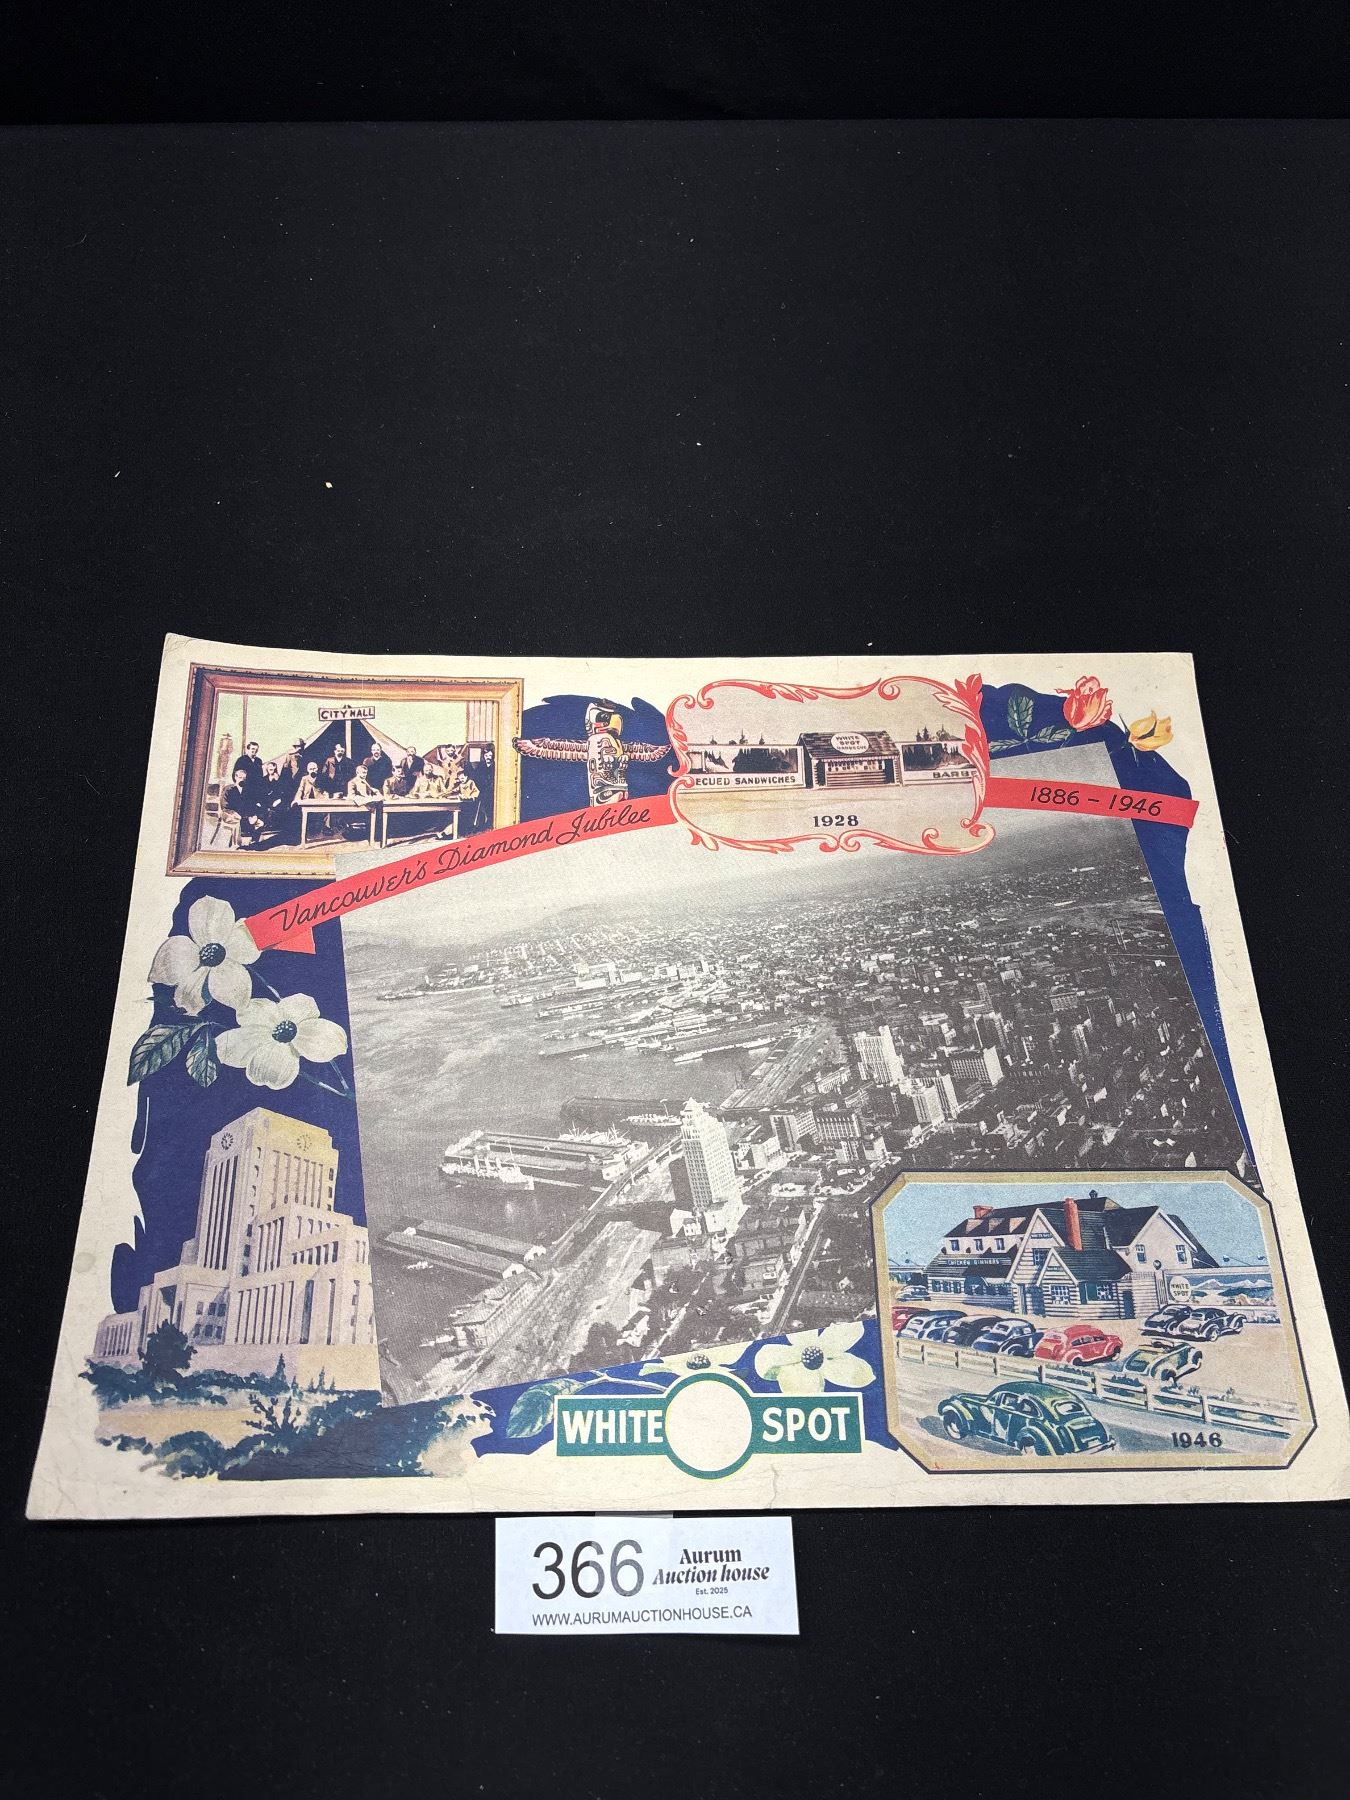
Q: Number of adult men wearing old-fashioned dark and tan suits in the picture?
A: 14